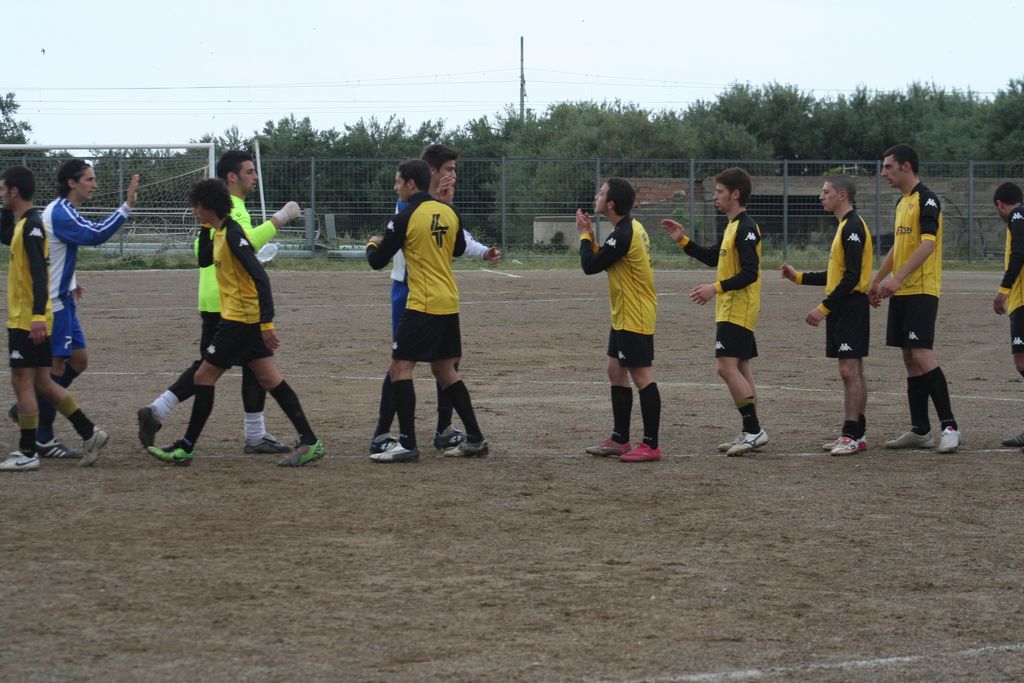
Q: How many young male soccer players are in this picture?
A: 11